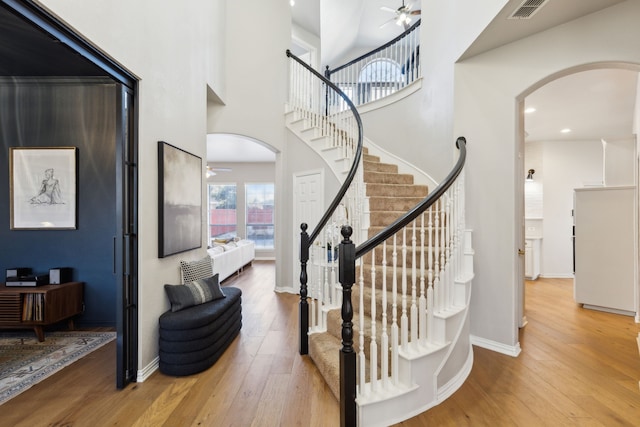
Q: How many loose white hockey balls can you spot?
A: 0